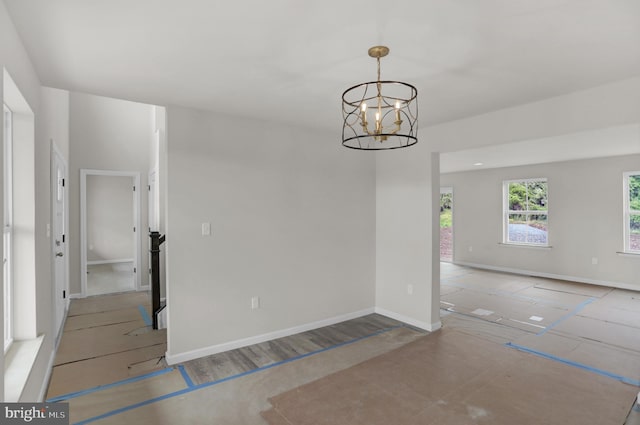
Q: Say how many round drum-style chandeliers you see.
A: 1